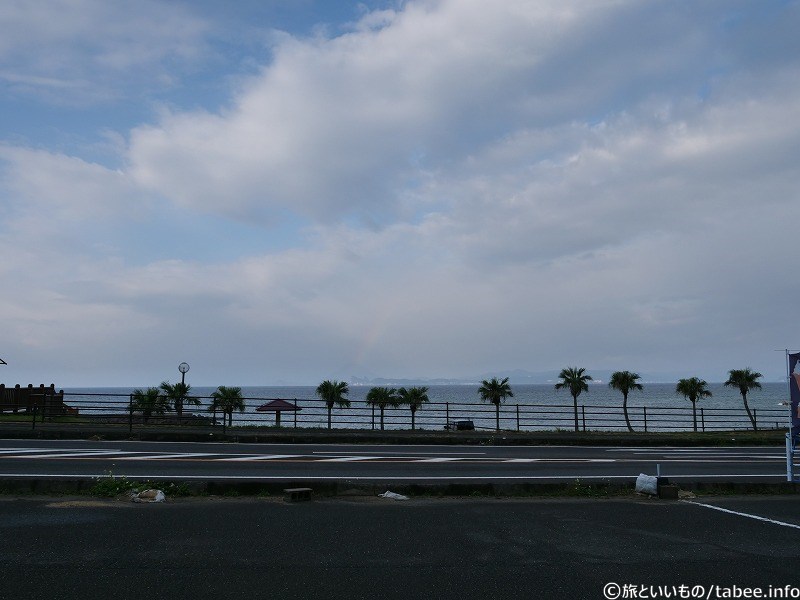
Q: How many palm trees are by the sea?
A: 11